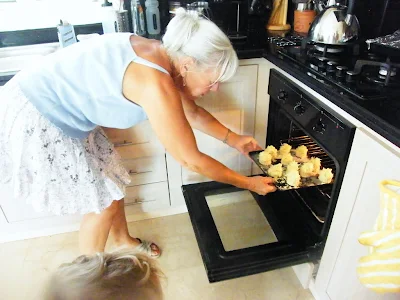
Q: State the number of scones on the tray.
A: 11